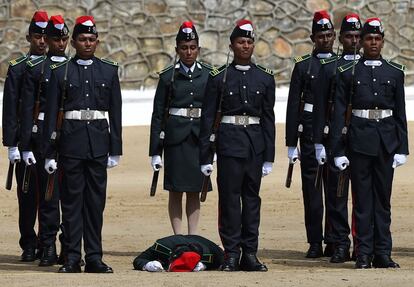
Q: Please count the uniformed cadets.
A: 9